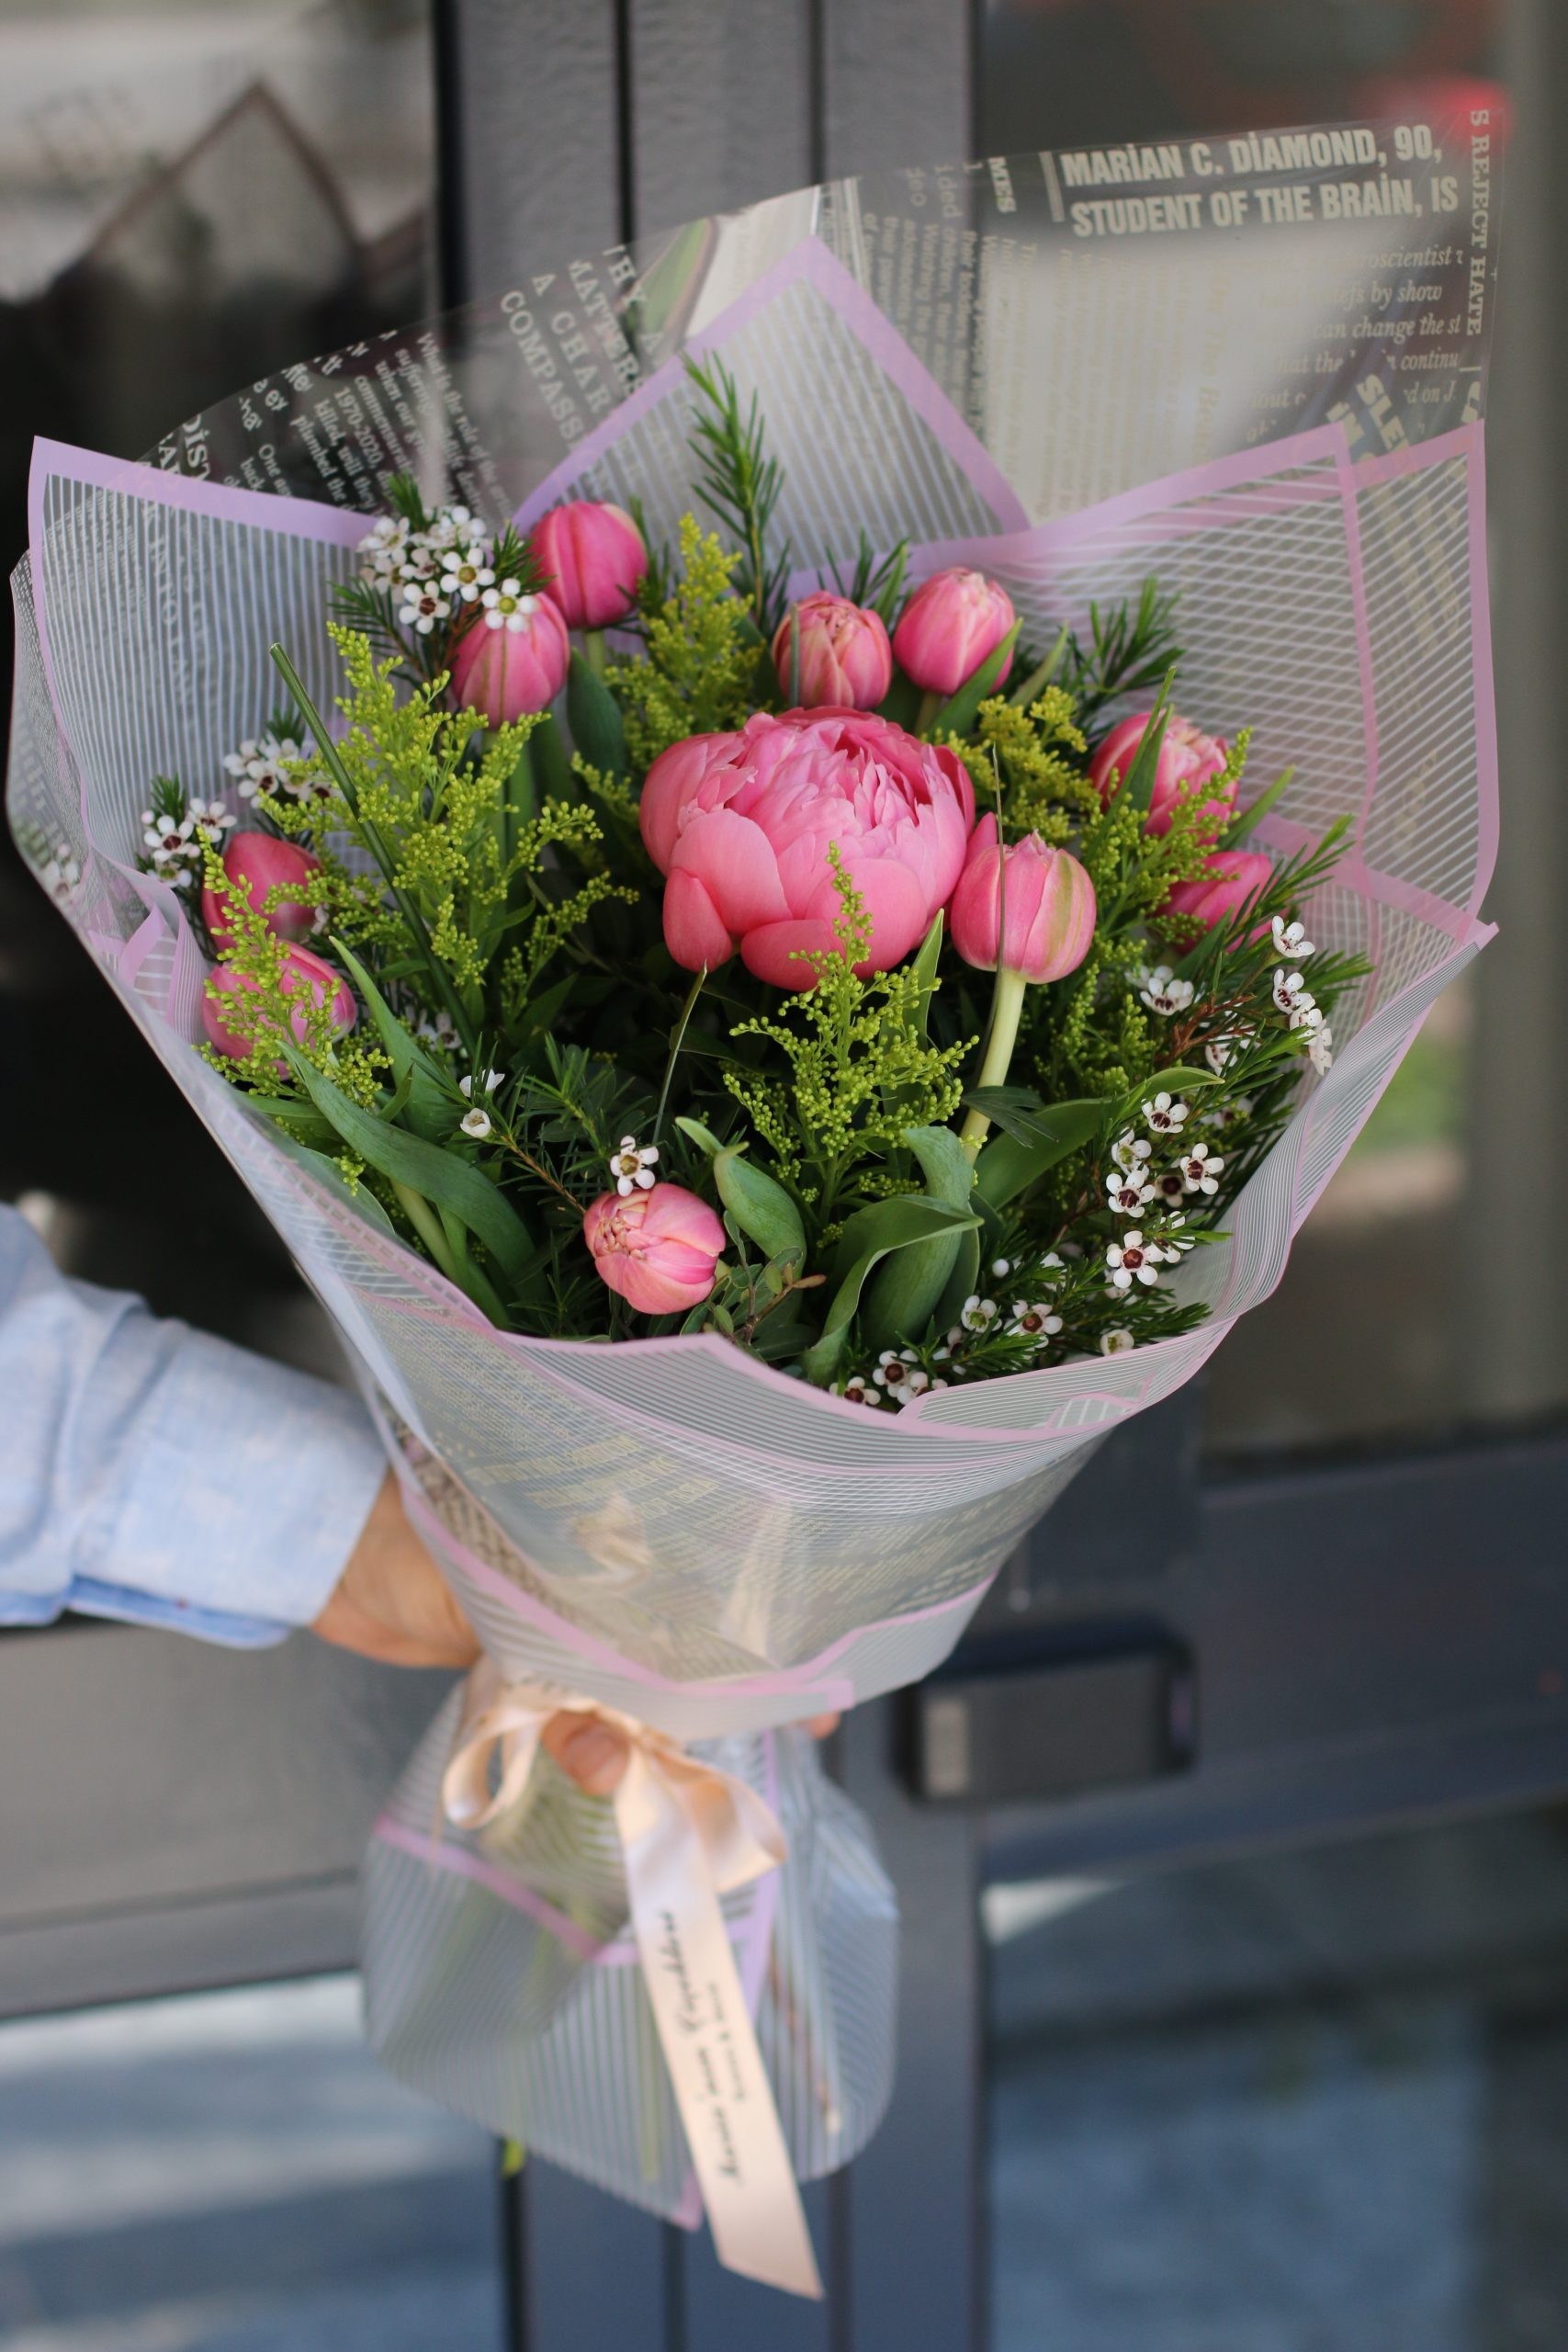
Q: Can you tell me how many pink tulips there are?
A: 10